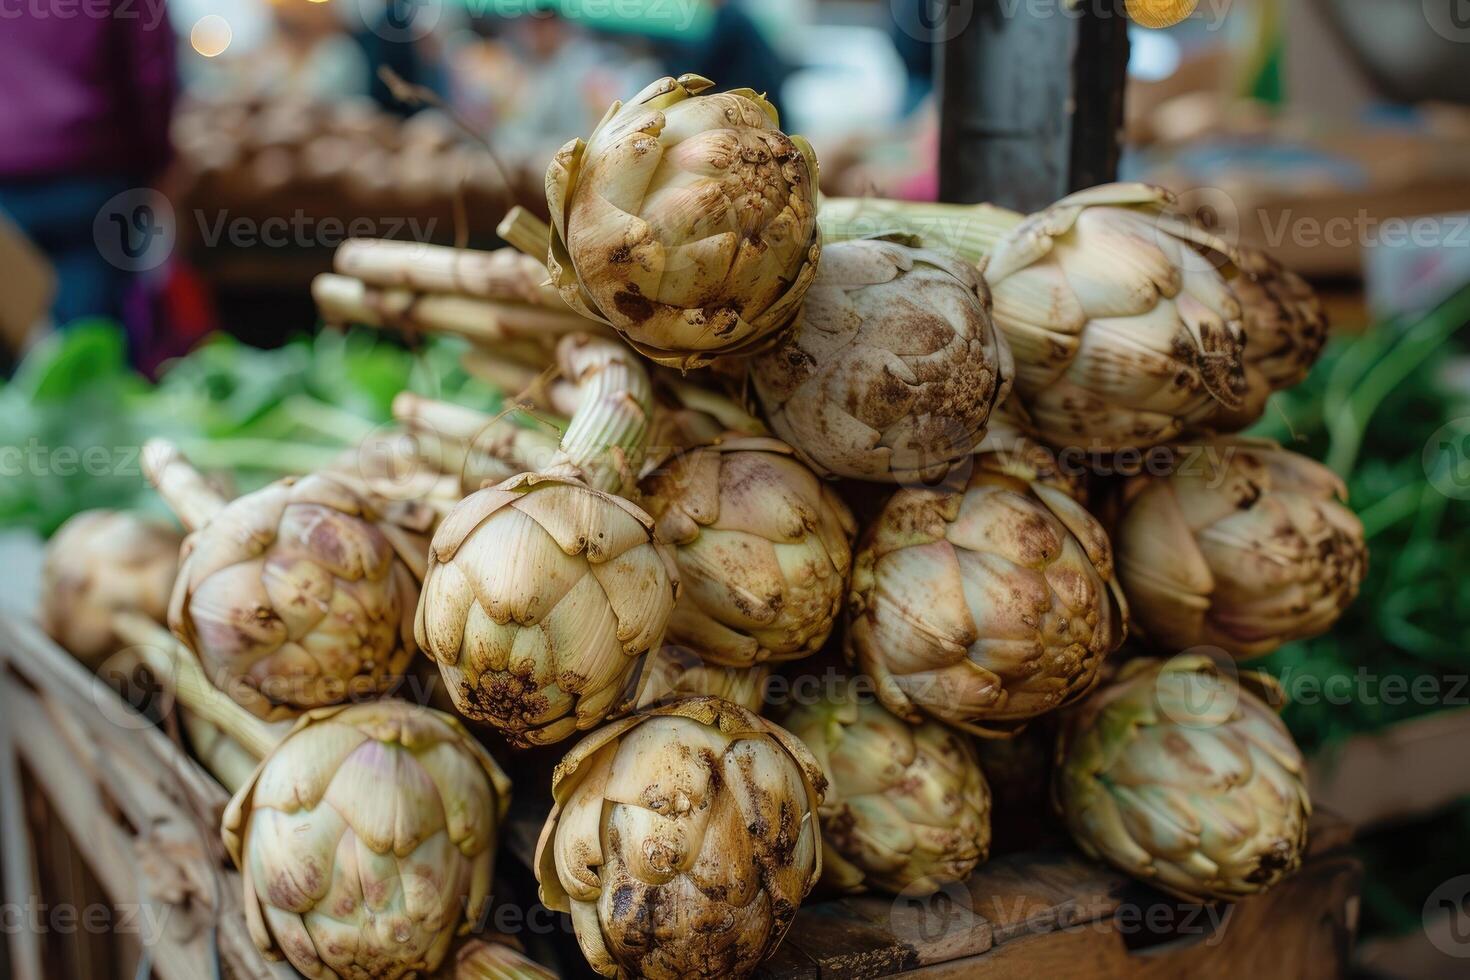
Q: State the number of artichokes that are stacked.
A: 14